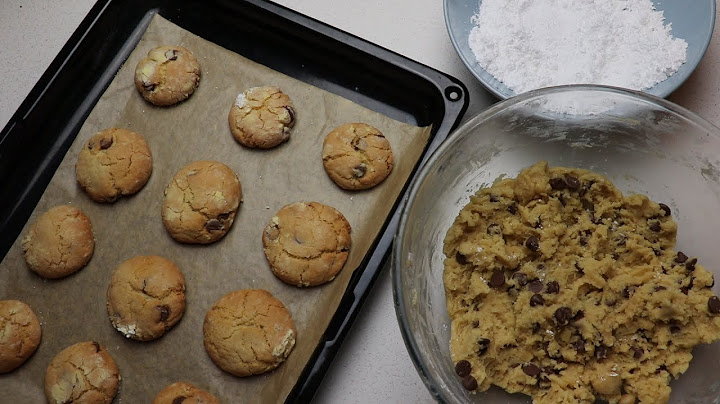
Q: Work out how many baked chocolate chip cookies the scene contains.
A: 12